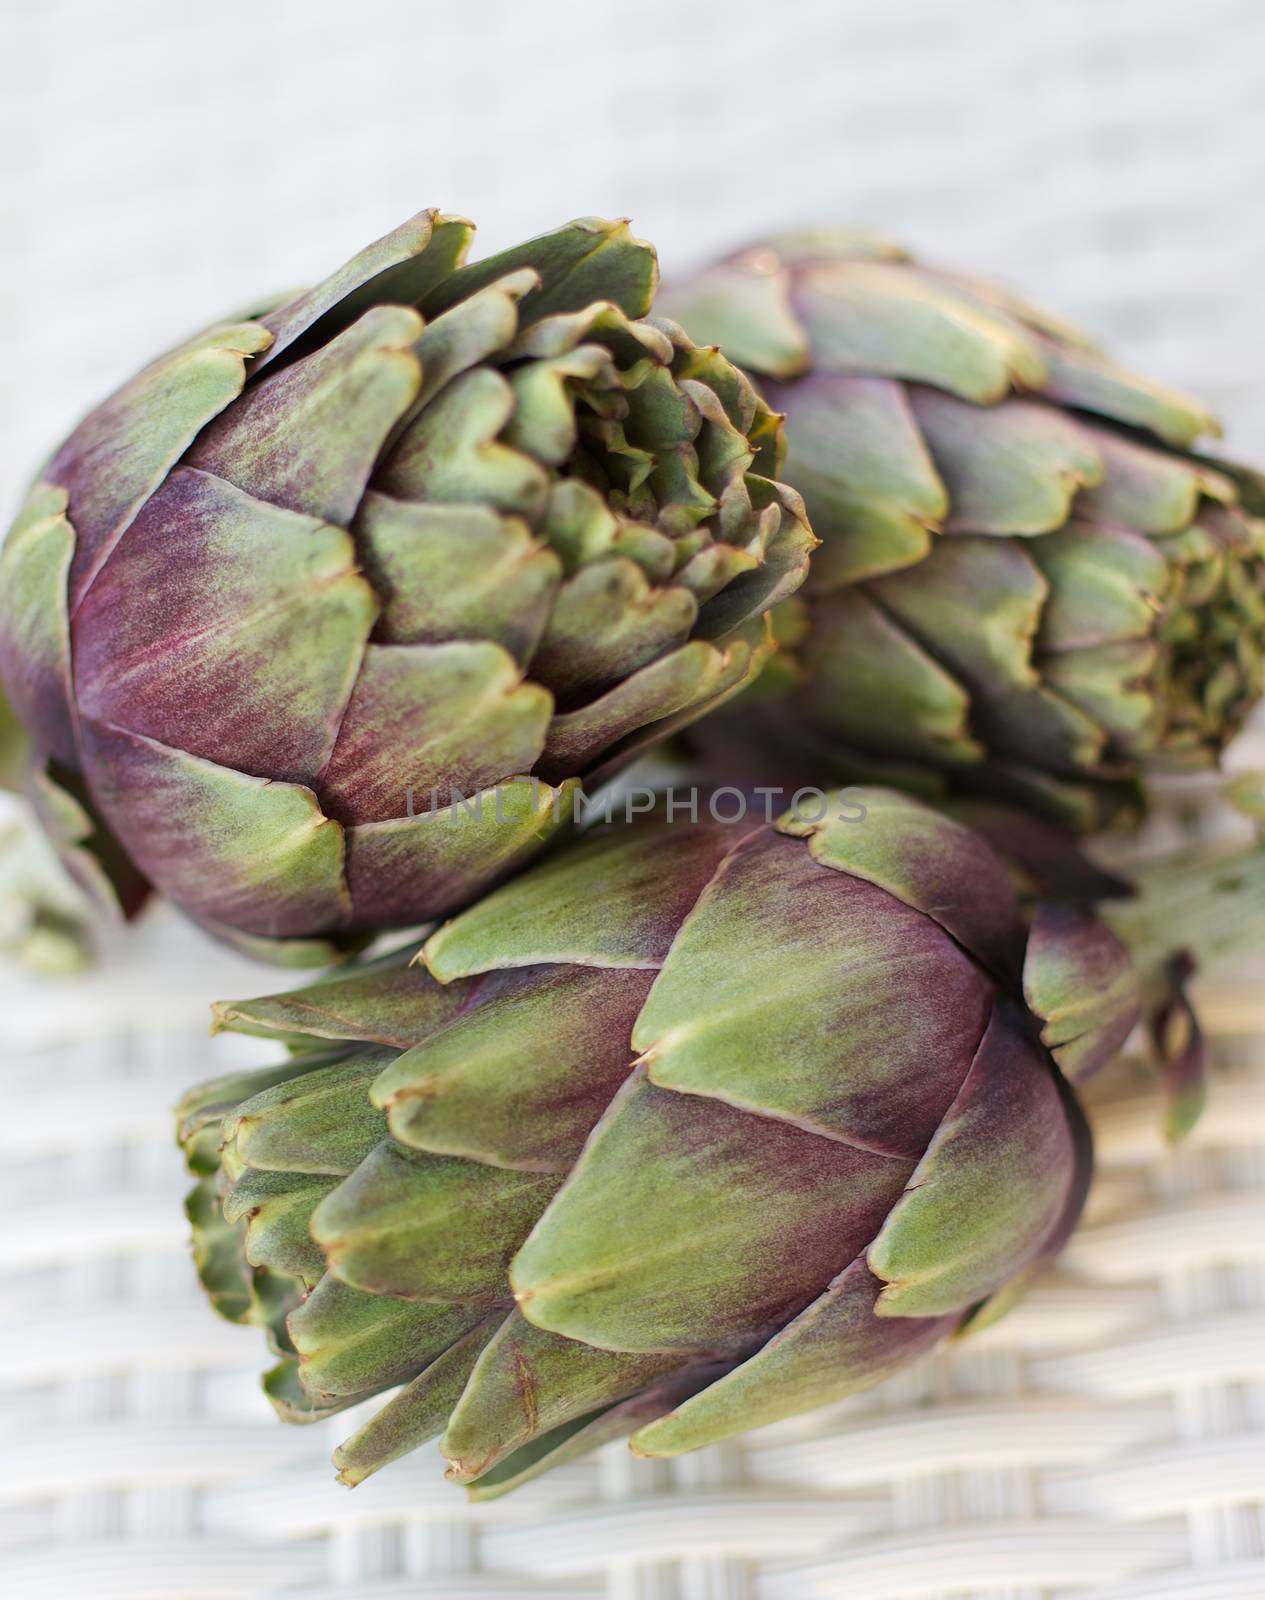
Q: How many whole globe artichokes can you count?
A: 3